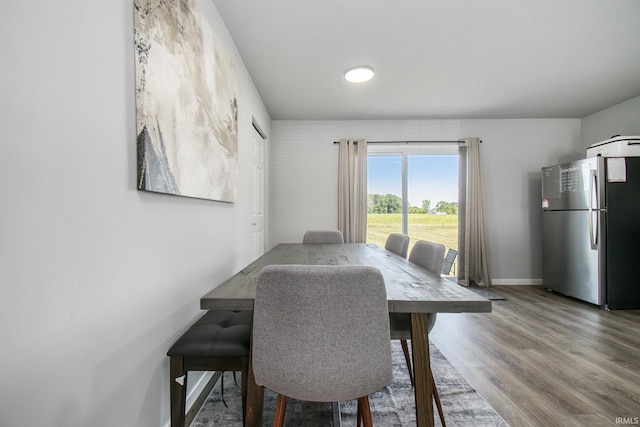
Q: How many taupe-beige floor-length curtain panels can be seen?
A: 2